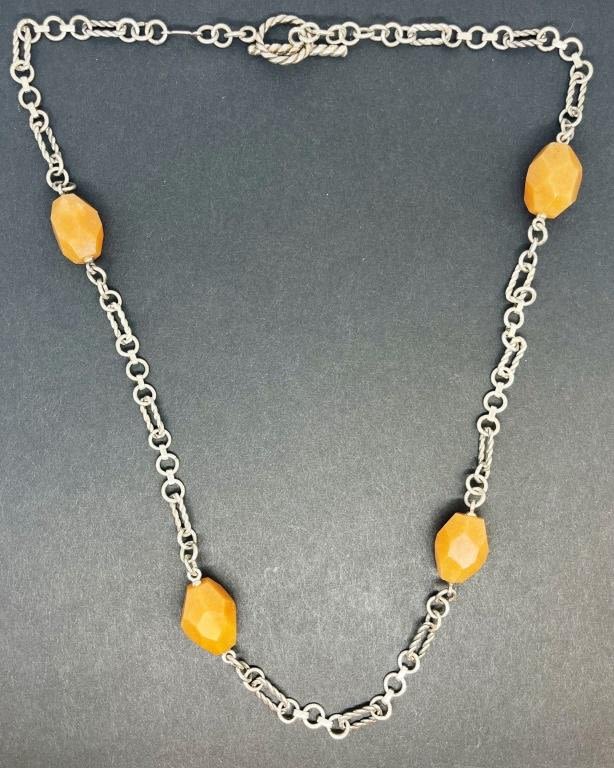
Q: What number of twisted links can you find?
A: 15